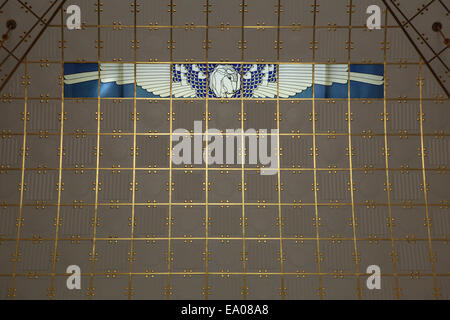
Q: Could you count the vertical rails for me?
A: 12